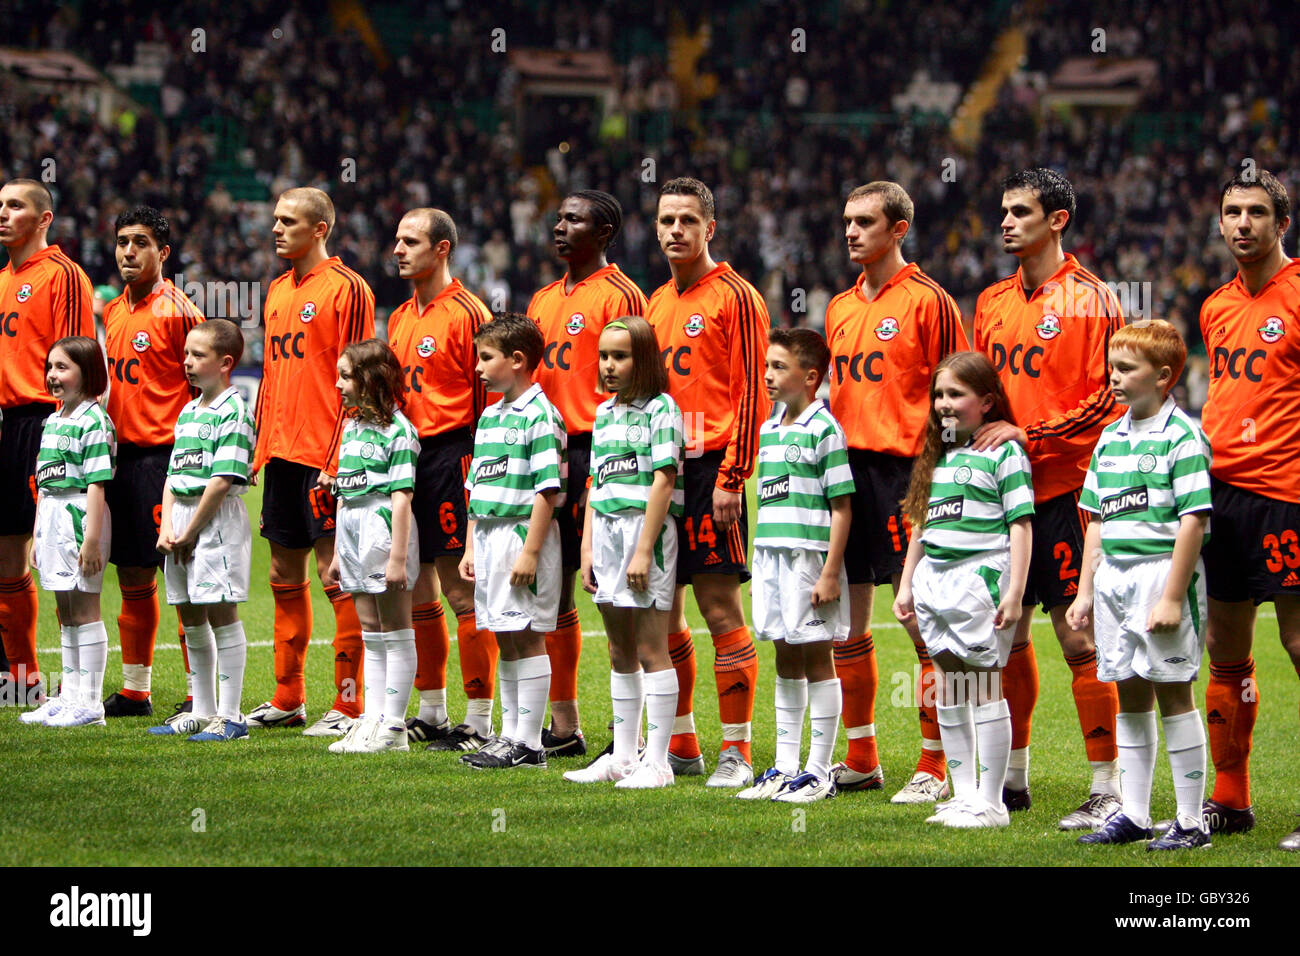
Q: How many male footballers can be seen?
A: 9